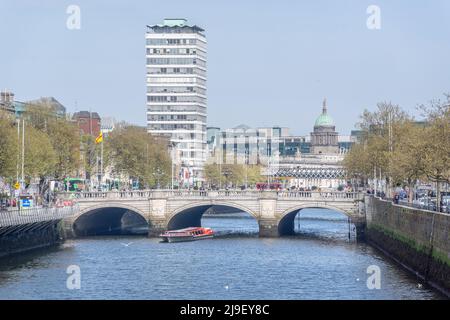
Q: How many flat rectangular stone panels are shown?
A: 2